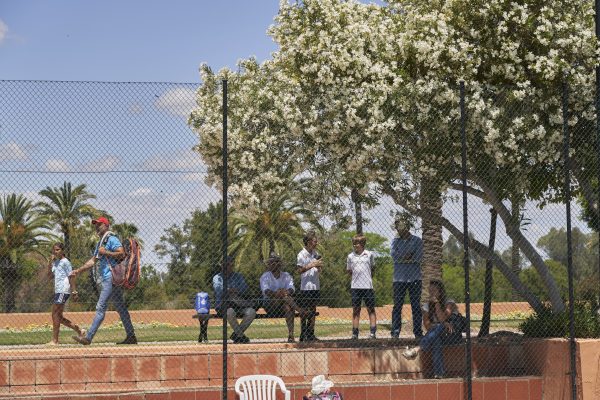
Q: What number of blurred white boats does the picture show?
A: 0